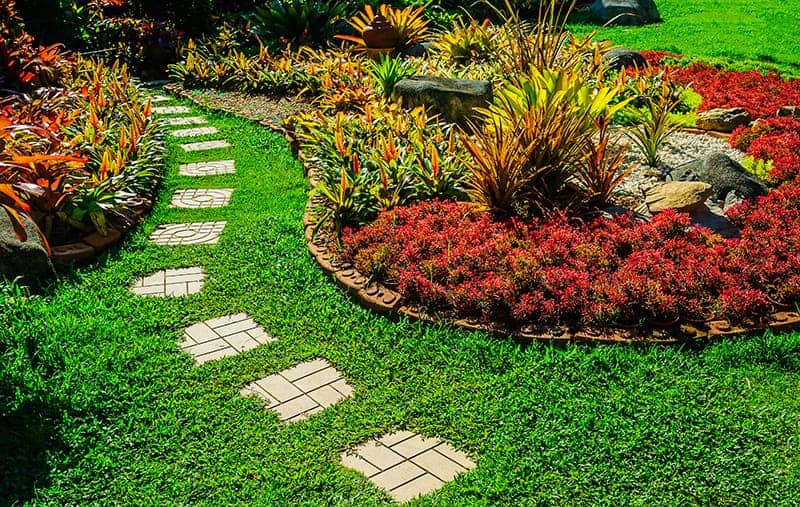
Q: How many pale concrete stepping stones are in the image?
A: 12